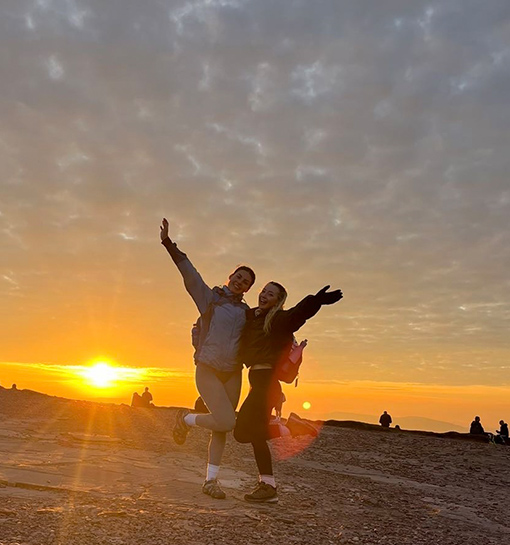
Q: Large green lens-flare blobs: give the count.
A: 0